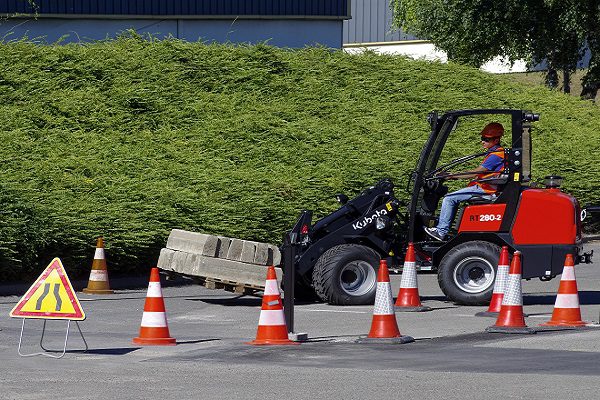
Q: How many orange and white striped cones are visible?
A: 8